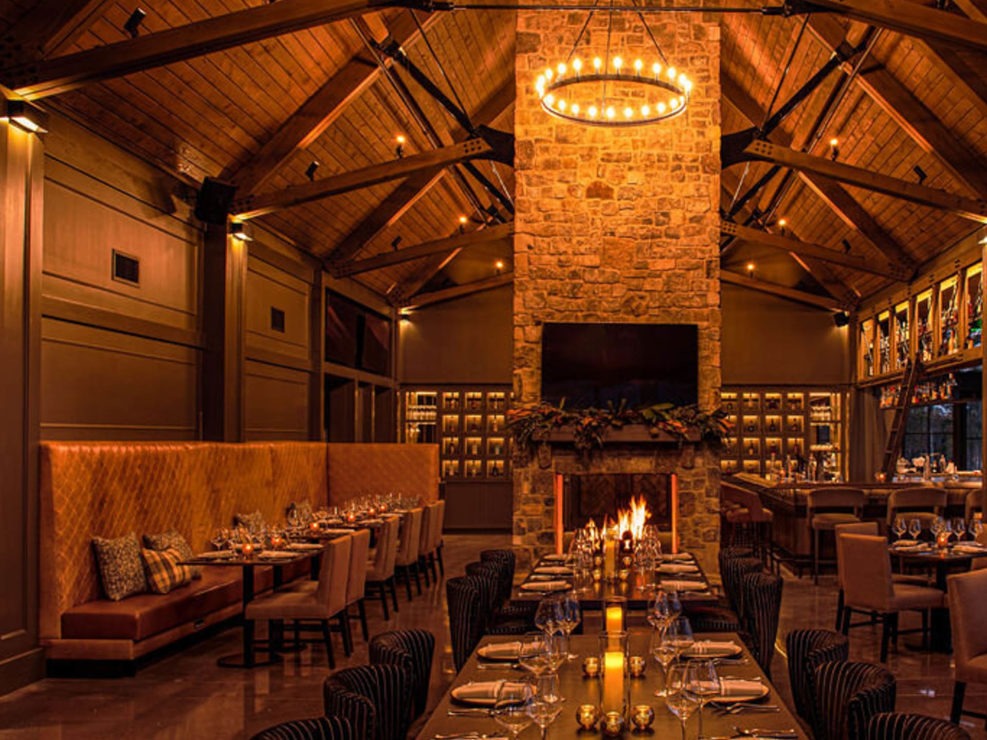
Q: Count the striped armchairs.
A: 12